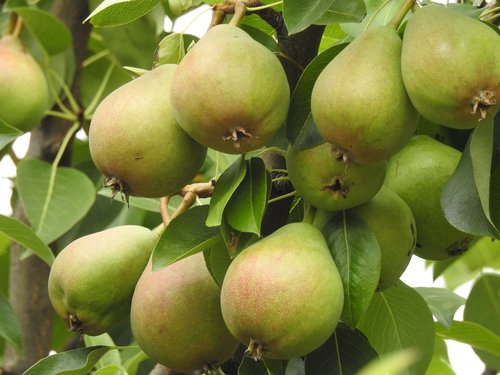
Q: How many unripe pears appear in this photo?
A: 11